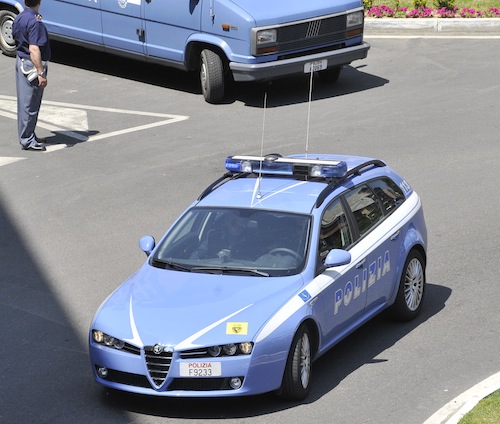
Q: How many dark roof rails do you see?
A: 2